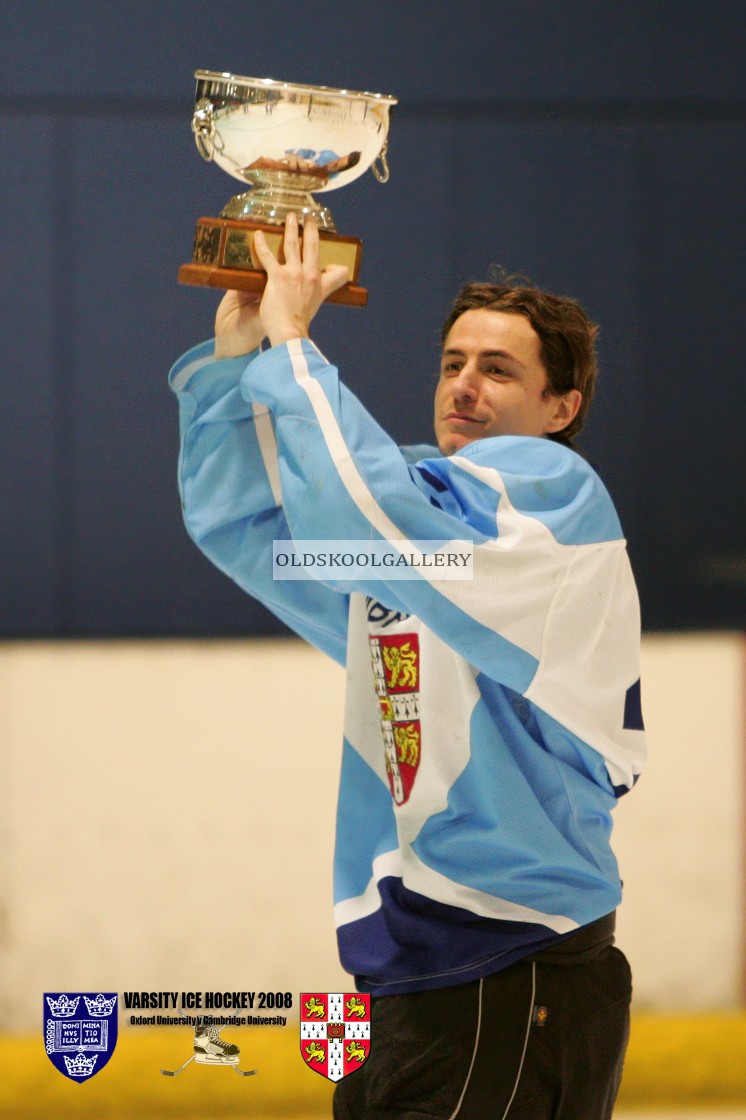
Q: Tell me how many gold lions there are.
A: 6